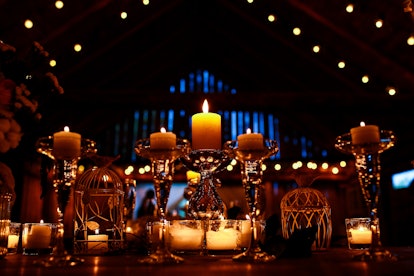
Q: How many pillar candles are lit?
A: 5